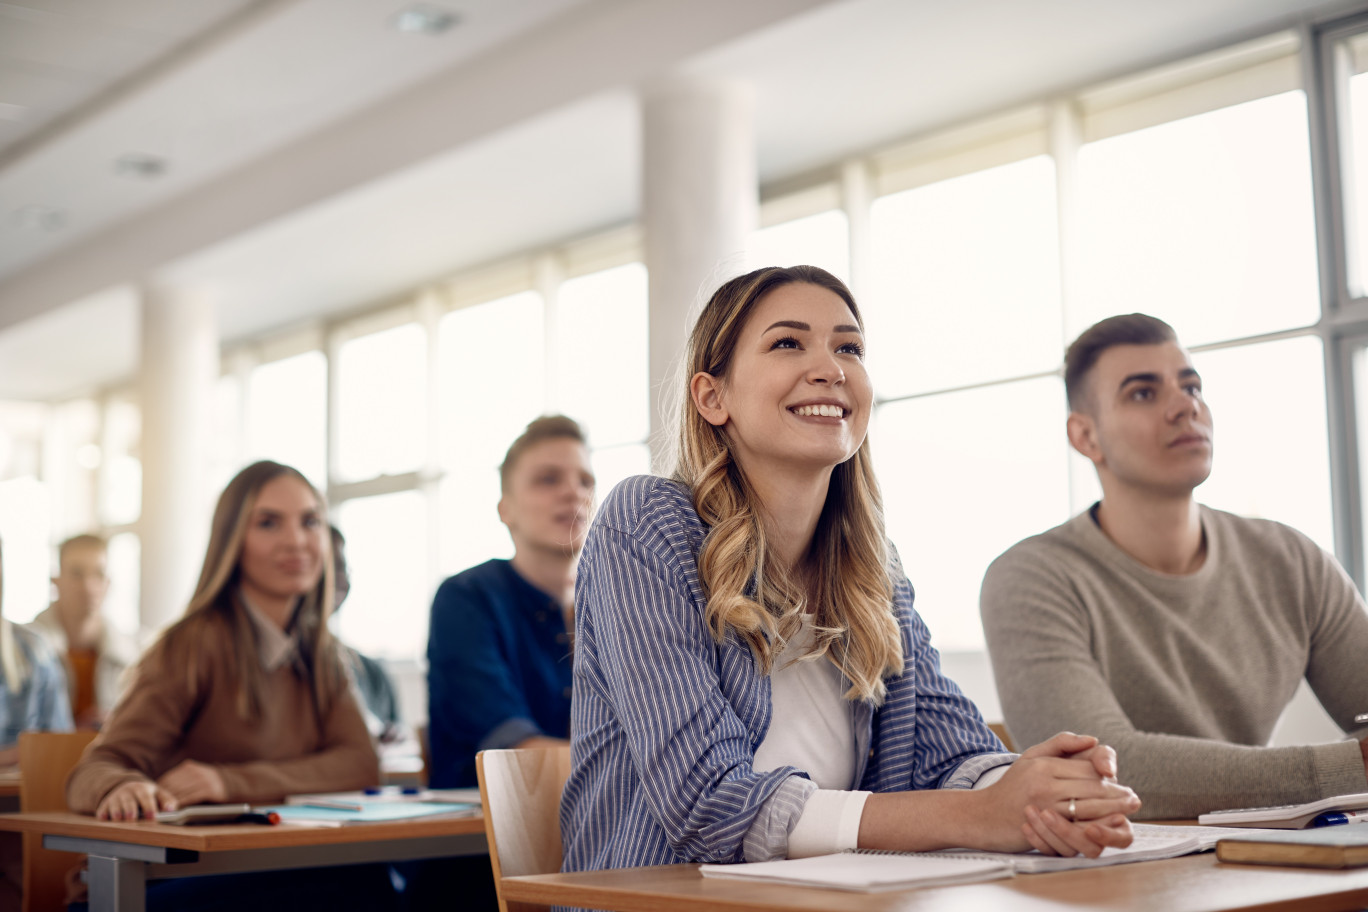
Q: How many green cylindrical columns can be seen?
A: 0